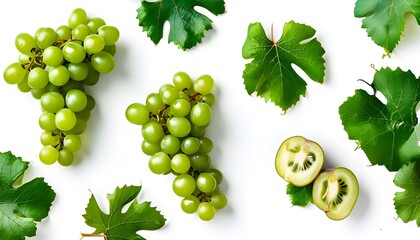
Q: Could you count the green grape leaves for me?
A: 8